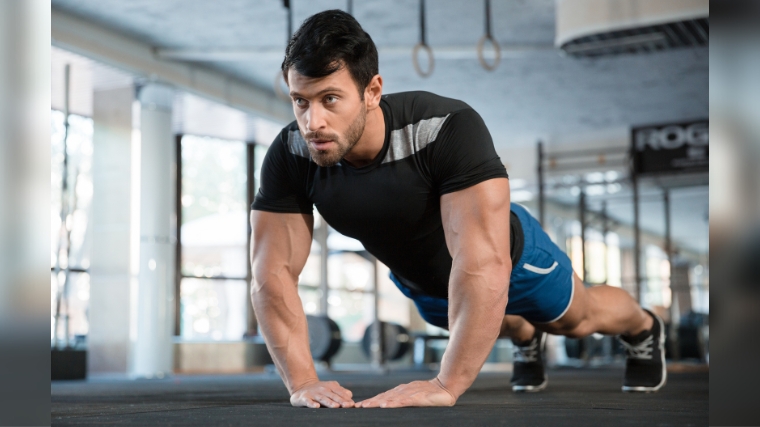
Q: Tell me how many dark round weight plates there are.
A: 2